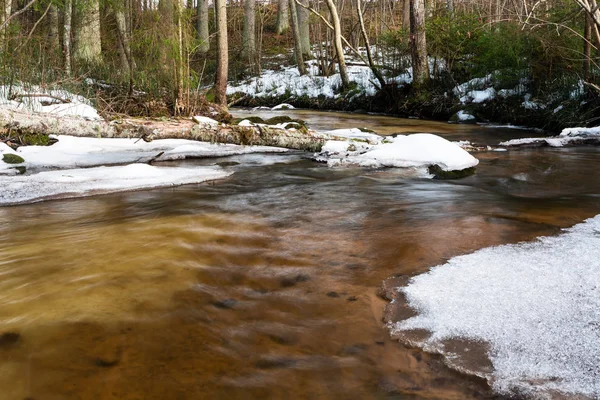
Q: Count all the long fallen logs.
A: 1